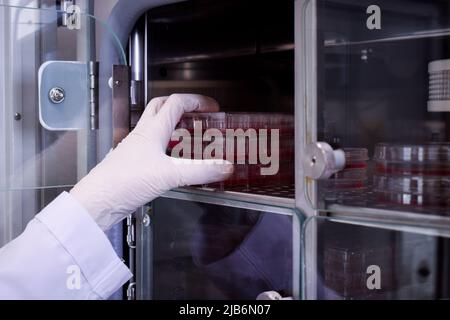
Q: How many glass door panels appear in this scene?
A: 4